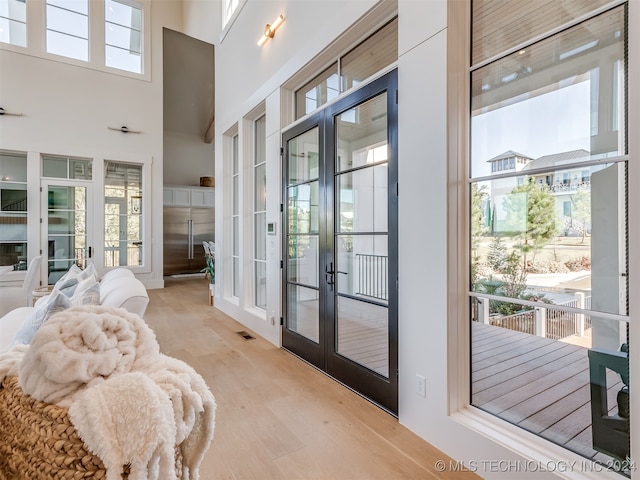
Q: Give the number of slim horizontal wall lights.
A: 3